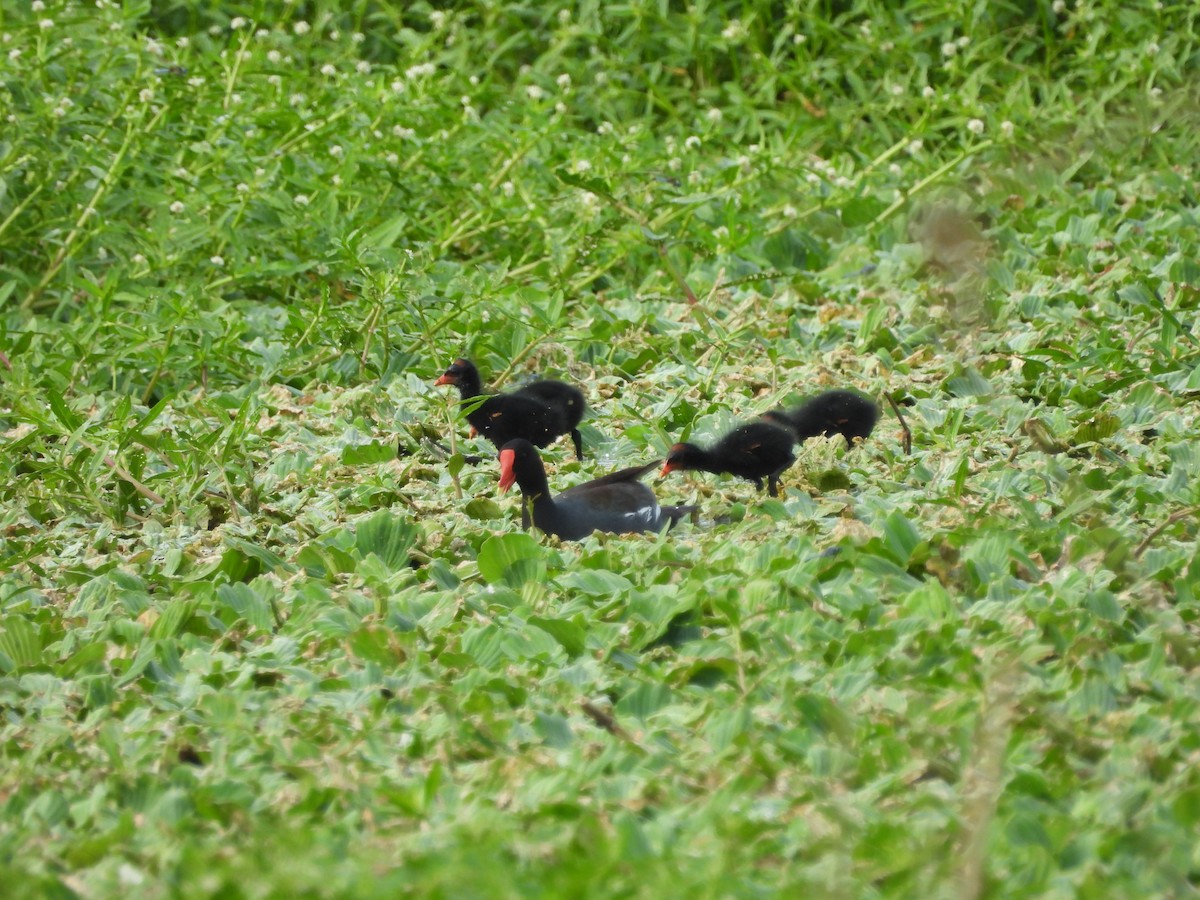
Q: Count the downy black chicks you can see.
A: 4